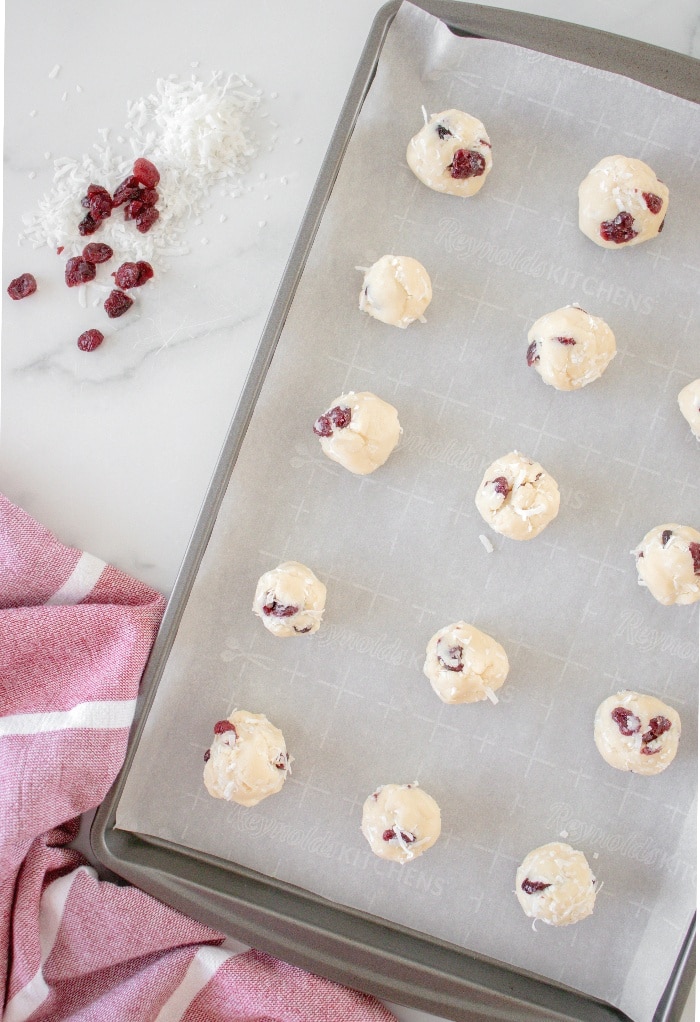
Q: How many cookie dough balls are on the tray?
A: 14